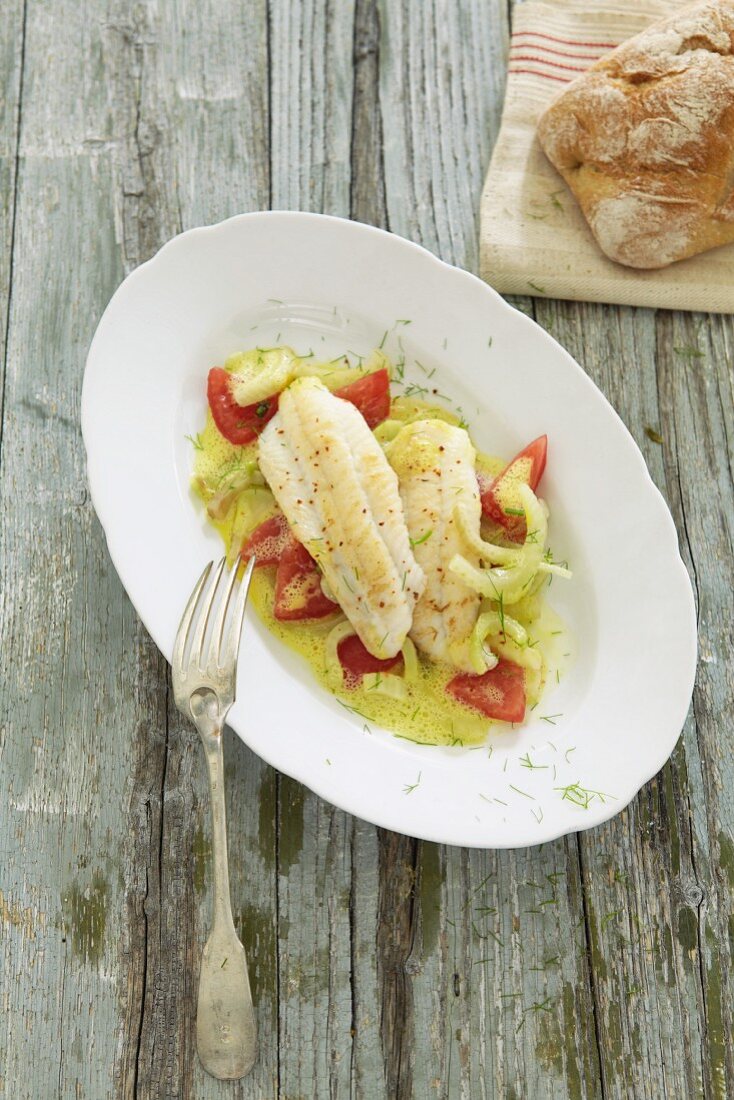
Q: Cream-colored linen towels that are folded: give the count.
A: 1